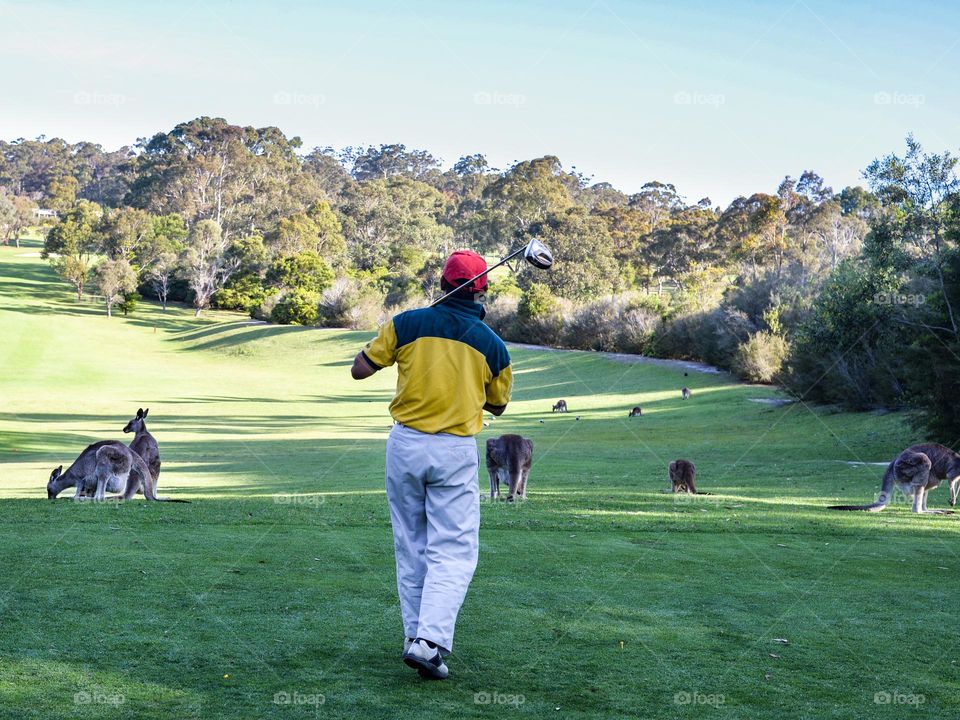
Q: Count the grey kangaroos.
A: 8